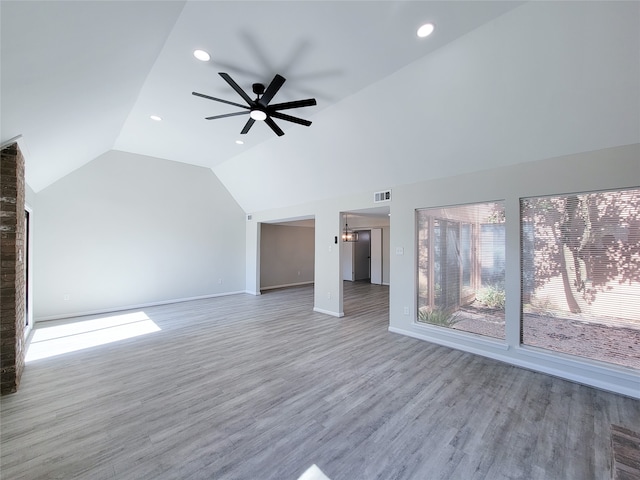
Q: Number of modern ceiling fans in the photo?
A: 1